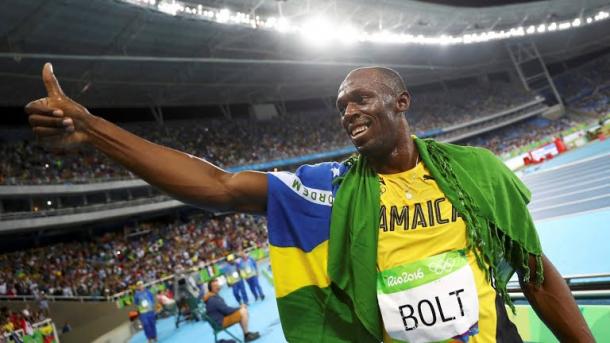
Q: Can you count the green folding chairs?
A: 1